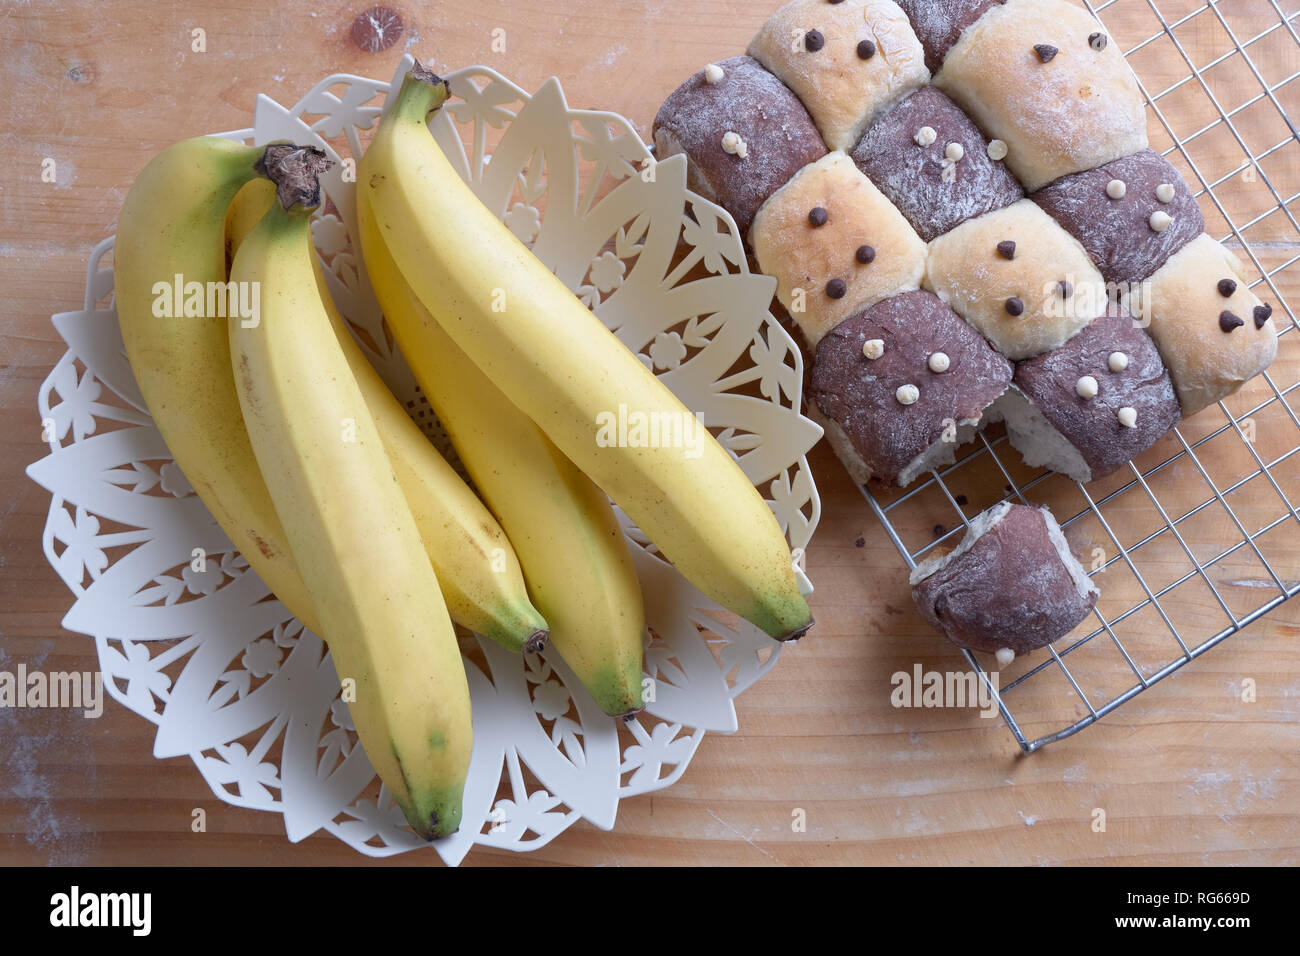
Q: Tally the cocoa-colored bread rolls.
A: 7